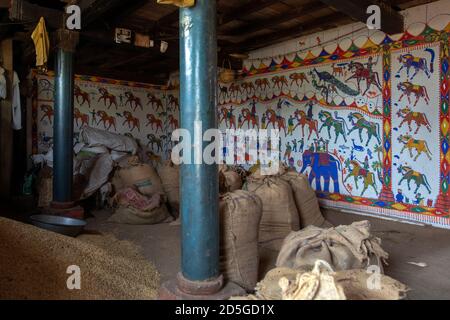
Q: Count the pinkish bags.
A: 1